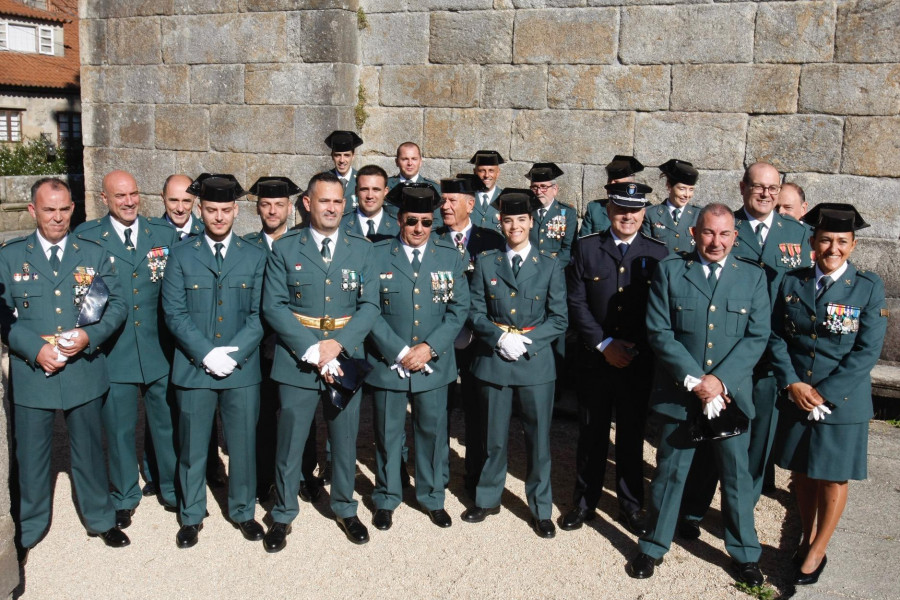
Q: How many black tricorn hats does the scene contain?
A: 11